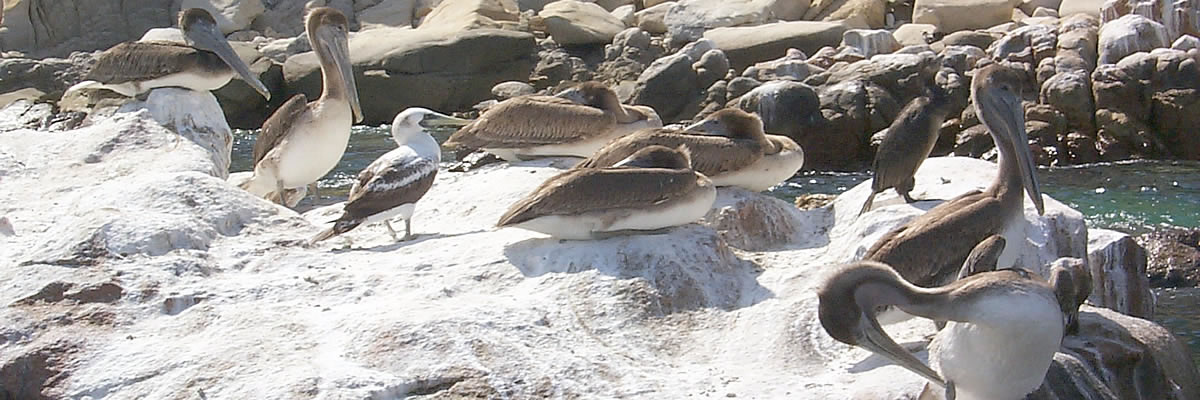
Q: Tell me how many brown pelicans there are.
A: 7